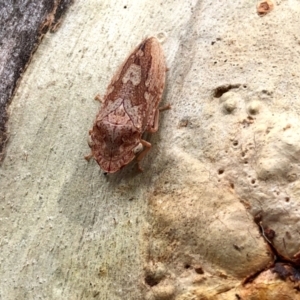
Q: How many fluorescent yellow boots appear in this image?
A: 0